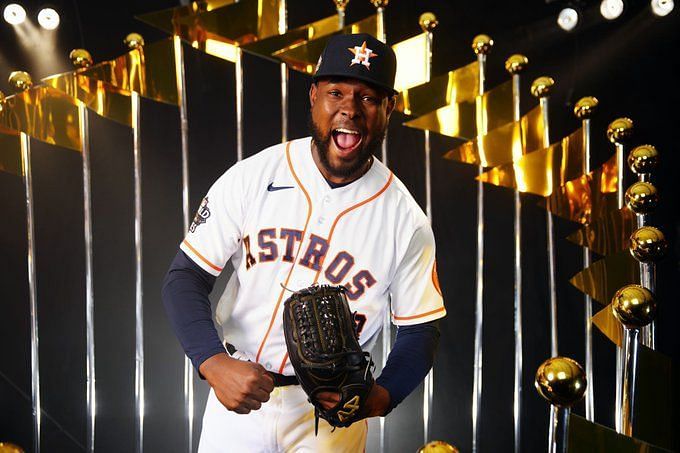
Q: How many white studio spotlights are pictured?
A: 5